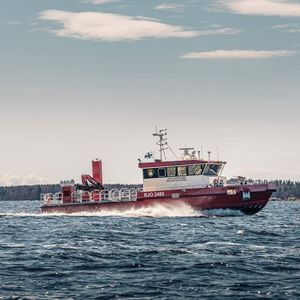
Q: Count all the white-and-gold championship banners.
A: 0